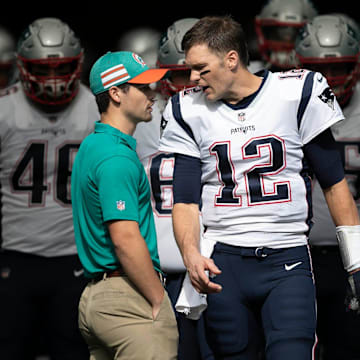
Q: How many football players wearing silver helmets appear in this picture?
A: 6